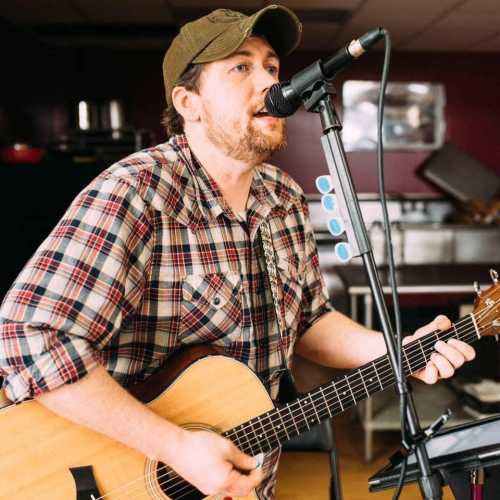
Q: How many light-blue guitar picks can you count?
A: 4